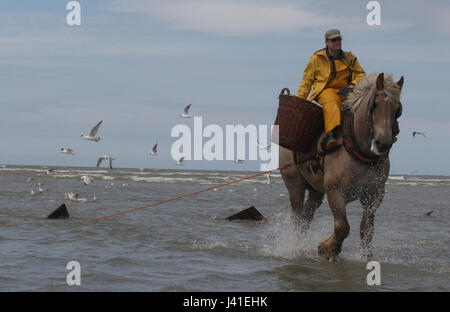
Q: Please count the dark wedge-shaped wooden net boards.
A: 2